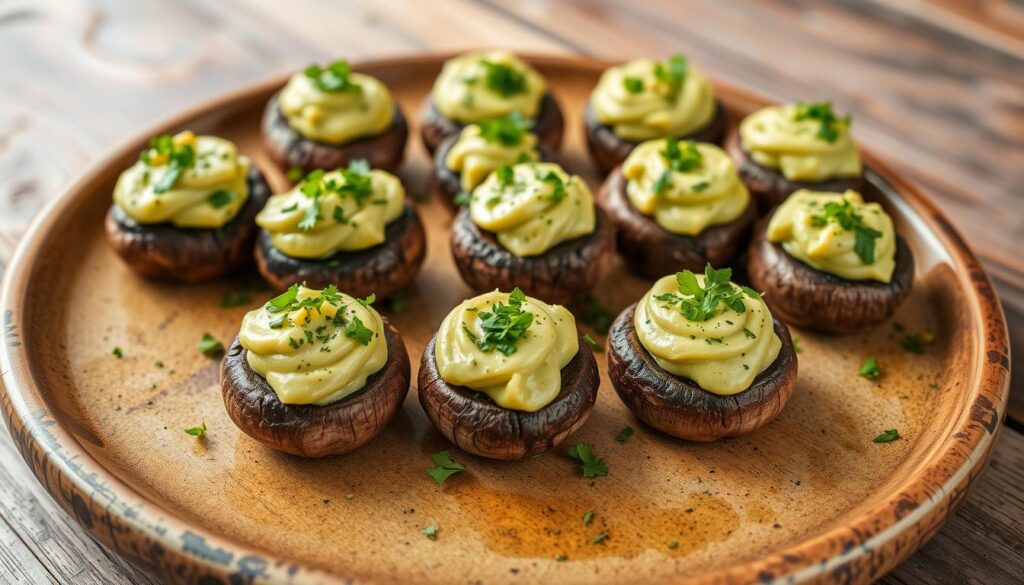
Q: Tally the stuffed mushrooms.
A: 13